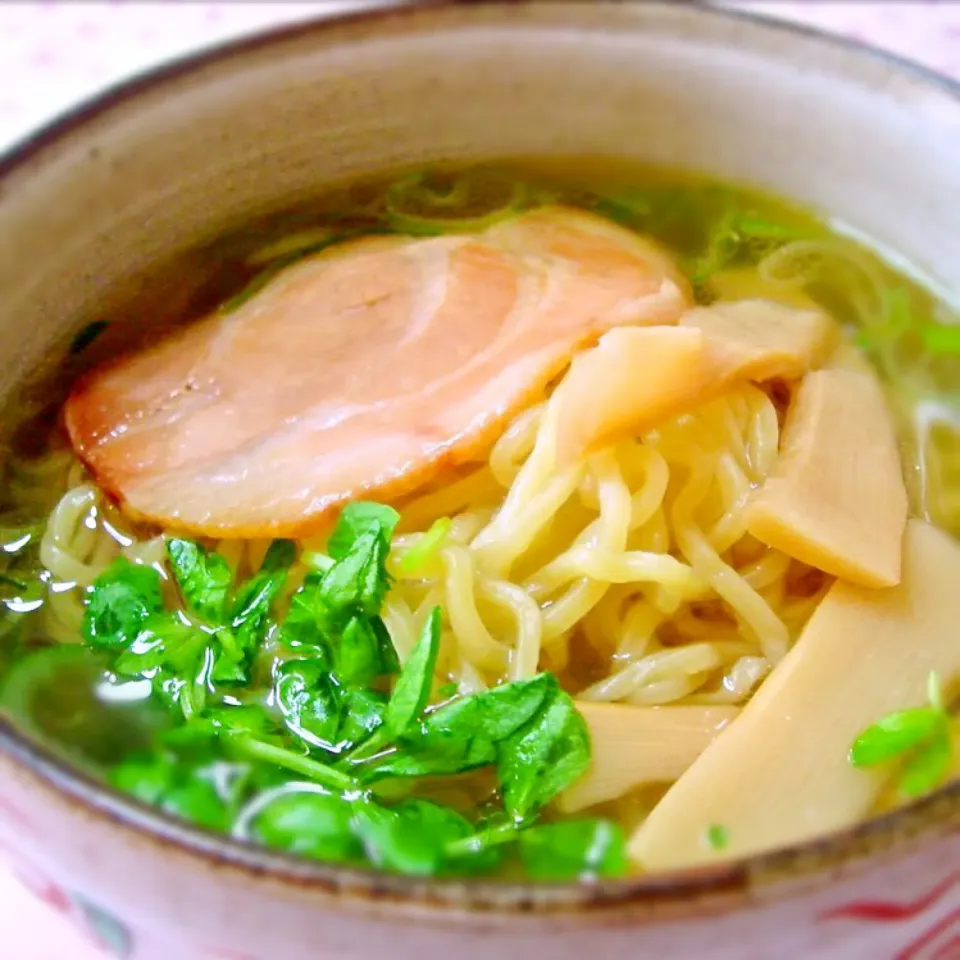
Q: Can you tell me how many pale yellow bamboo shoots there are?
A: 4